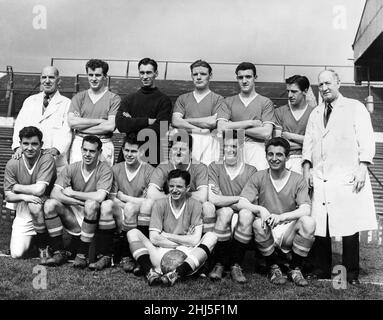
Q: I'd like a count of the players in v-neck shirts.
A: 11